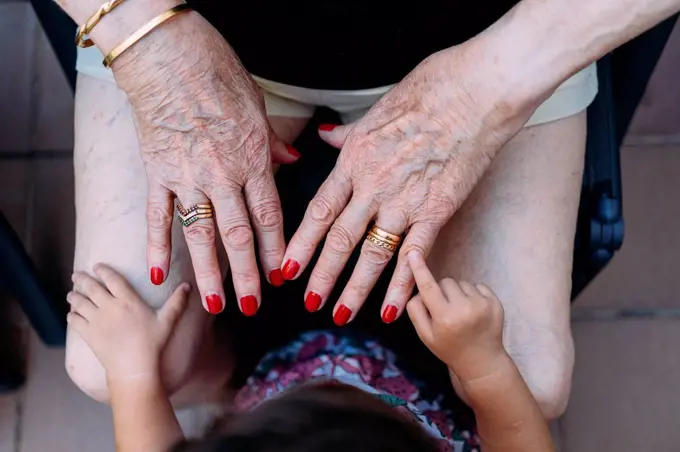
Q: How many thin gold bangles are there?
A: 2